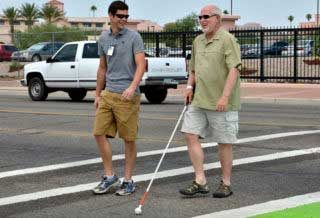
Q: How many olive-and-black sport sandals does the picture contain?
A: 2